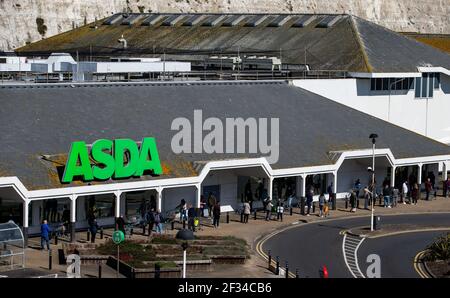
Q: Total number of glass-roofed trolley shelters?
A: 1